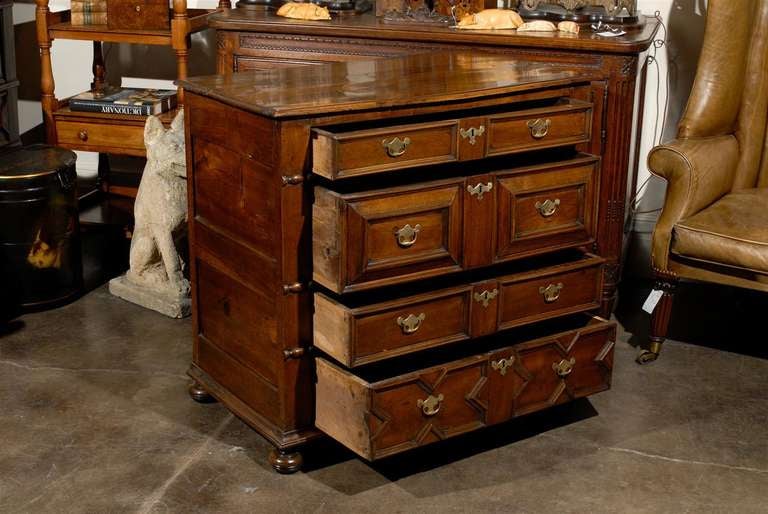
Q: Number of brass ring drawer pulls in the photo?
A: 8